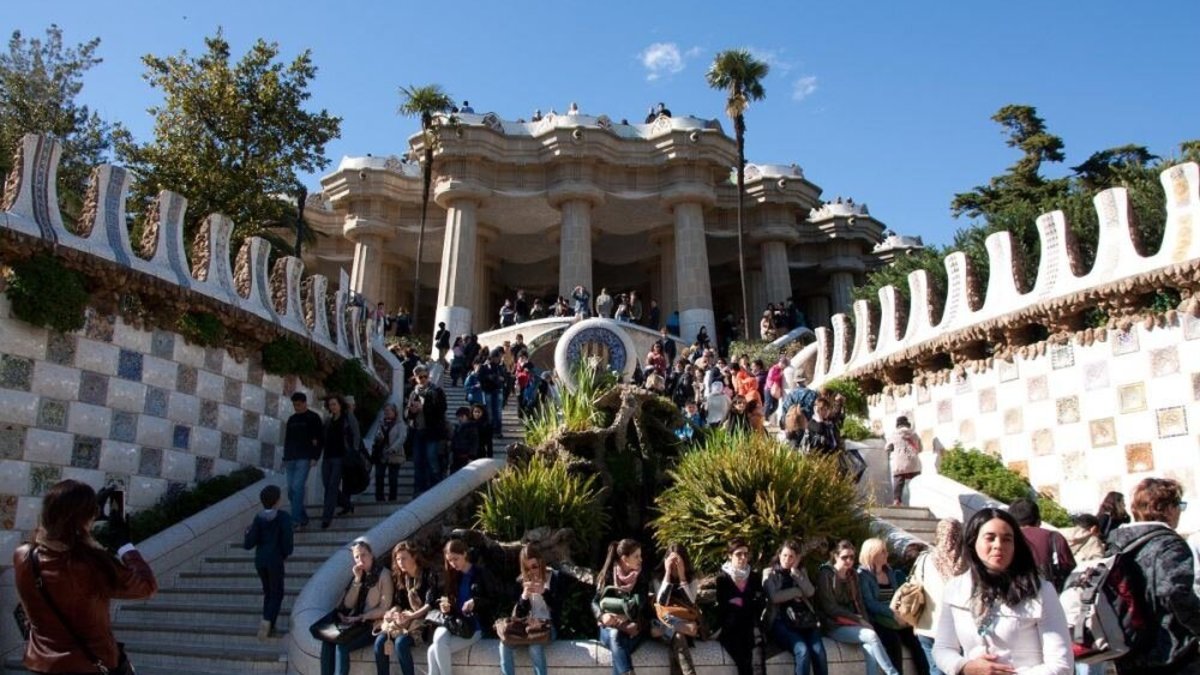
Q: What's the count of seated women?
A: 10